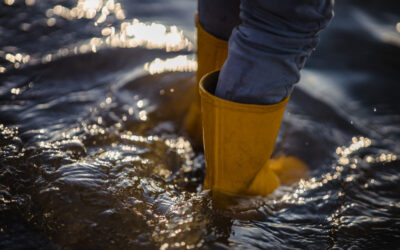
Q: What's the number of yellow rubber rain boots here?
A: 2